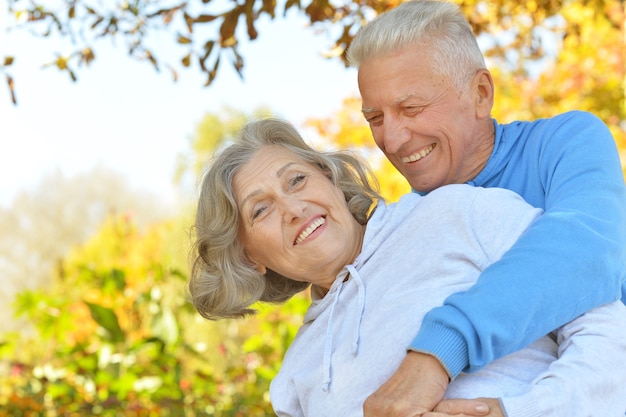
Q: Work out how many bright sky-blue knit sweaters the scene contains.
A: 1